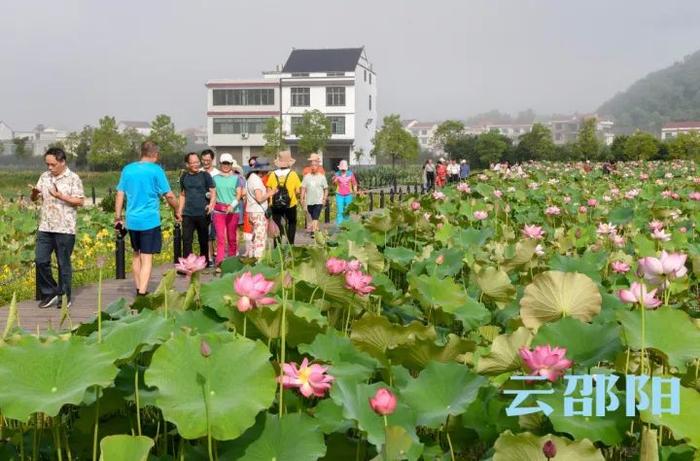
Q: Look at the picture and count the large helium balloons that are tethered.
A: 0